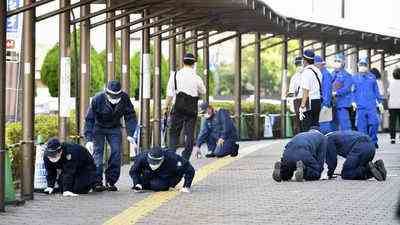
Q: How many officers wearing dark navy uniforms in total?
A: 6